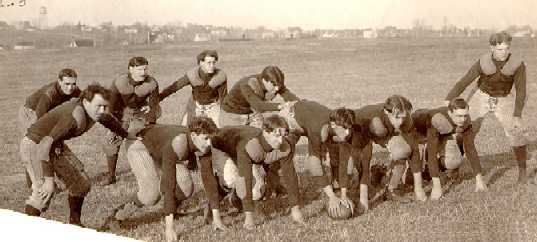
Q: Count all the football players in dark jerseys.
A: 11